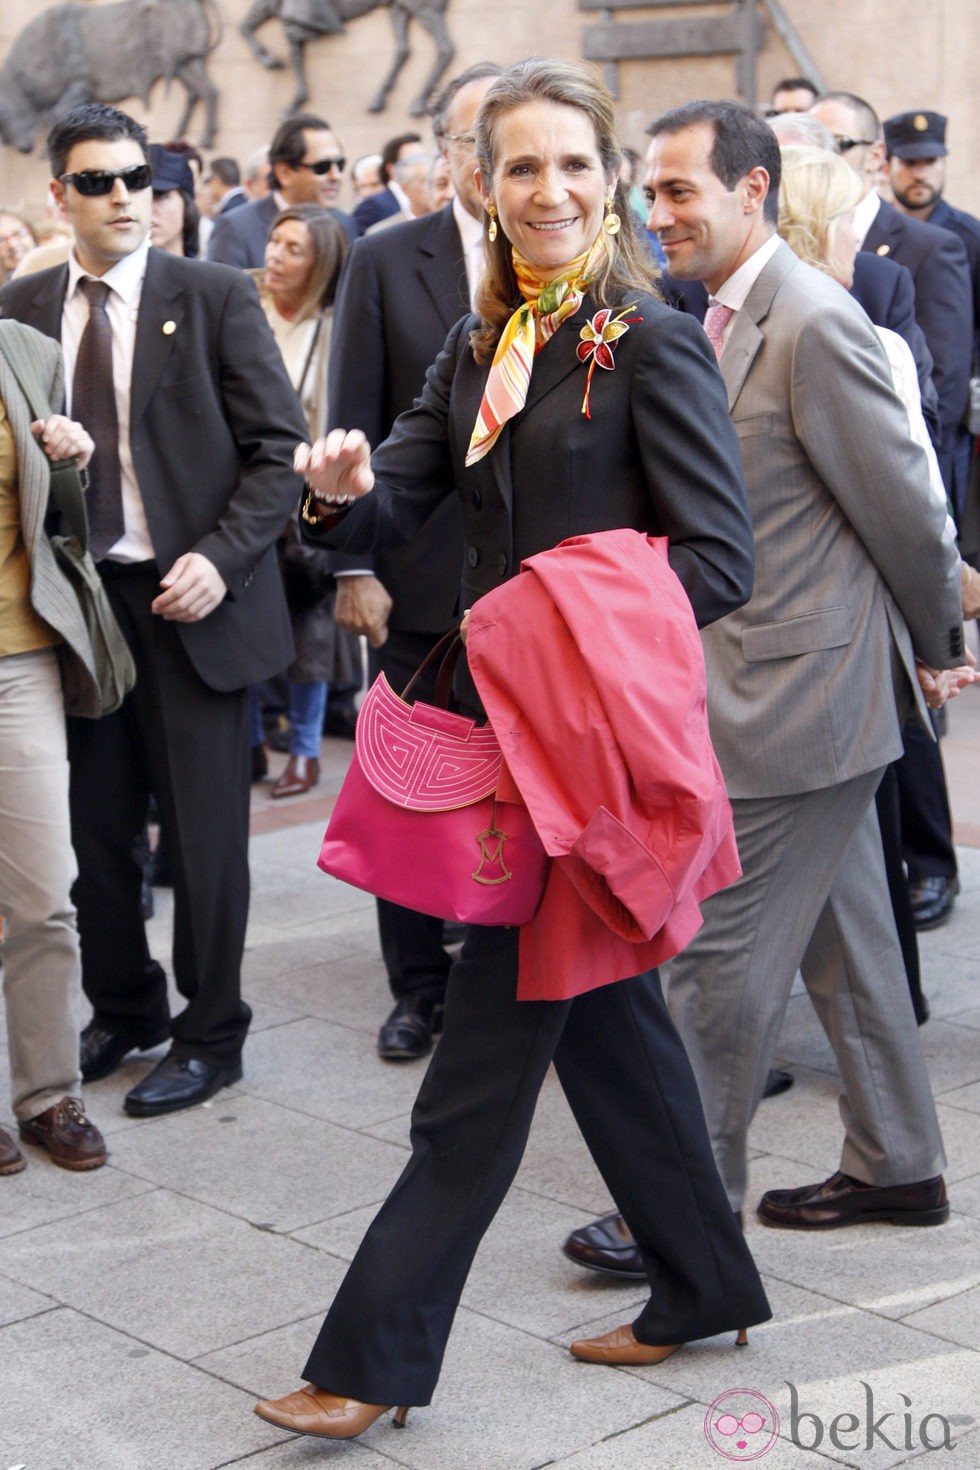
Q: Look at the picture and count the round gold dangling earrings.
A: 2